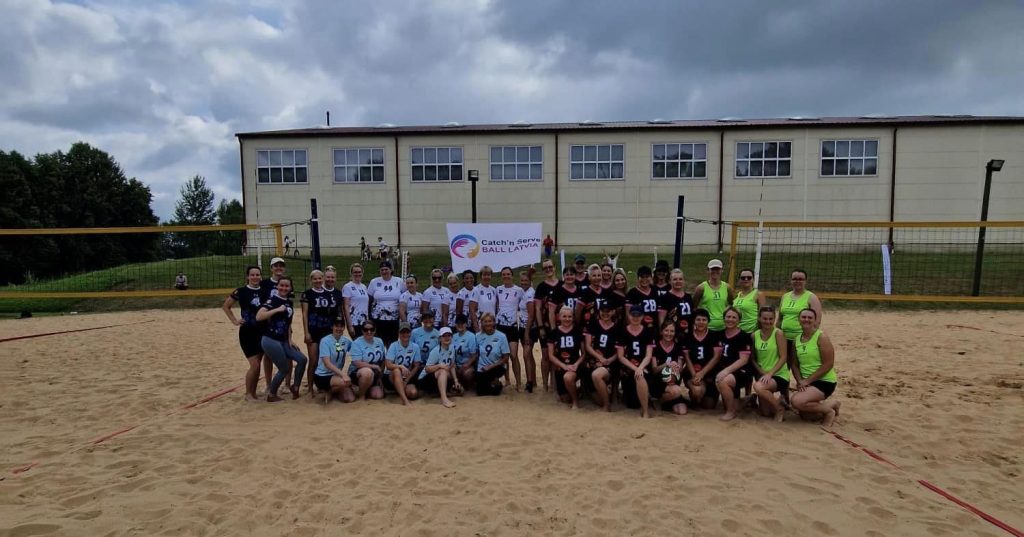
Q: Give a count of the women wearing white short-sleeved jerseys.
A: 9